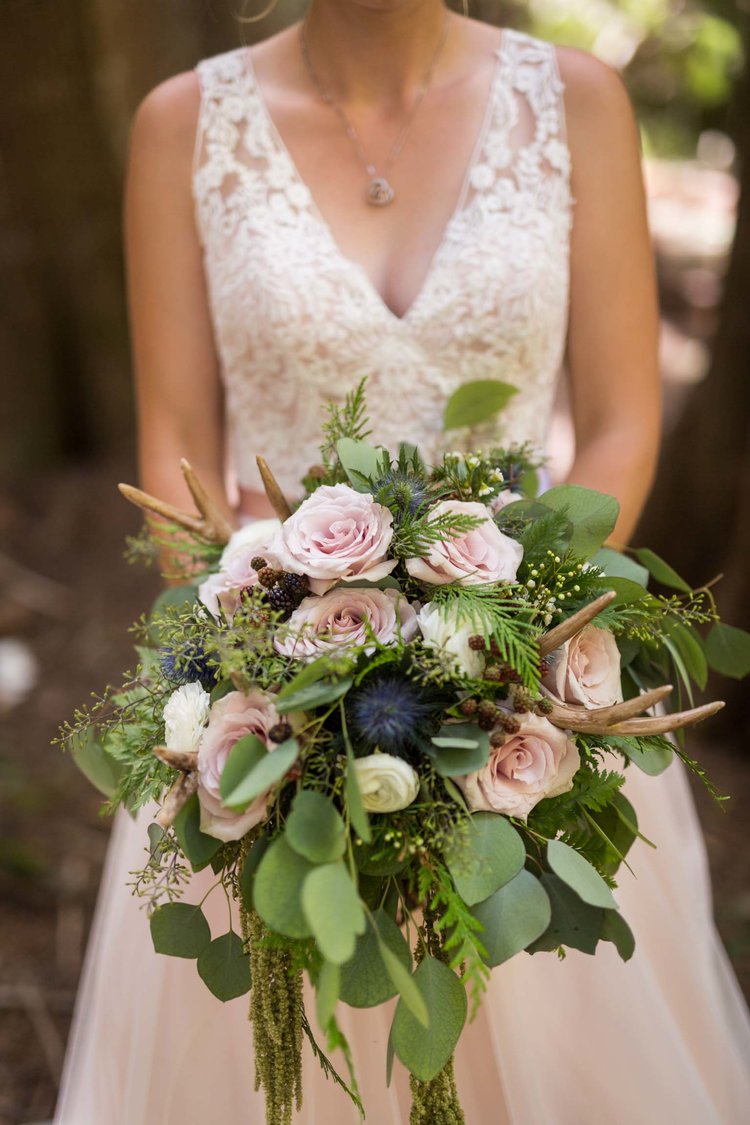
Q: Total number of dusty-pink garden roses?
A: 7